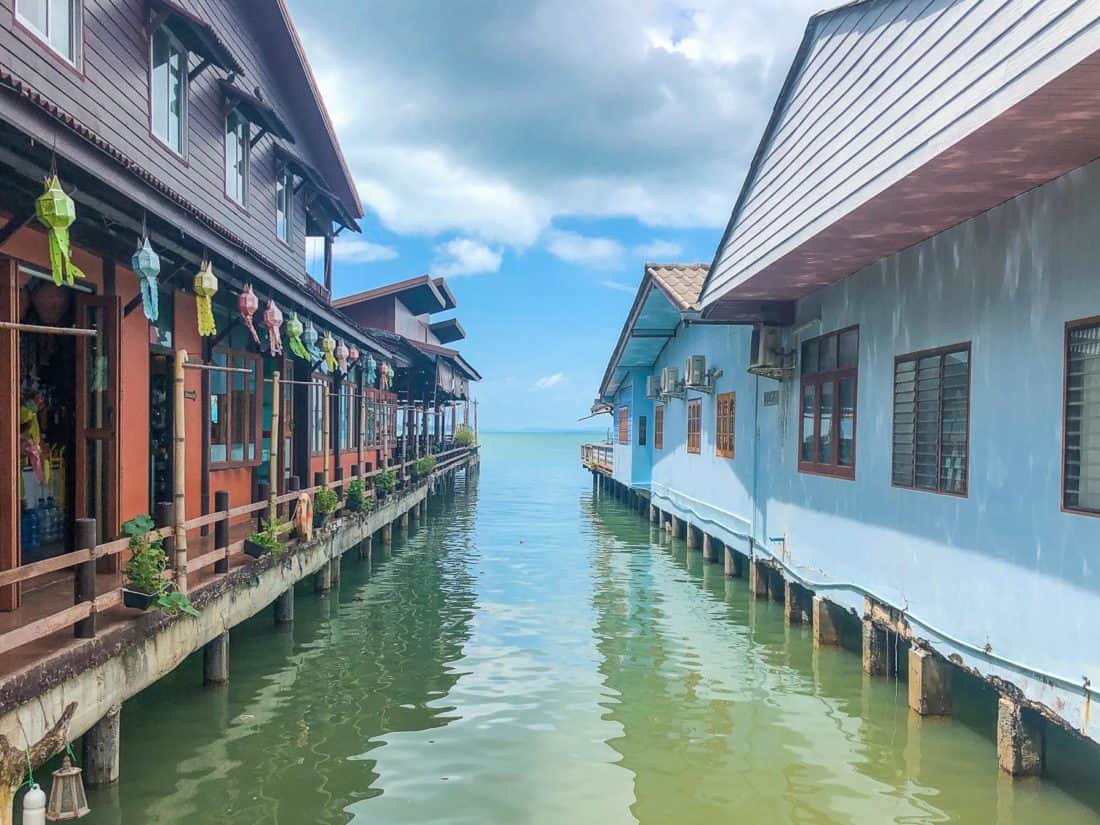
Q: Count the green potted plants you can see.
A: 7